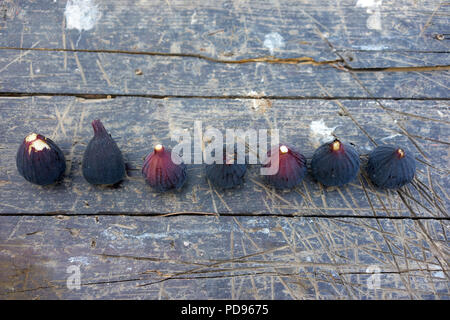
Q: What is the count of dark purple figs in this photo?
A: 7